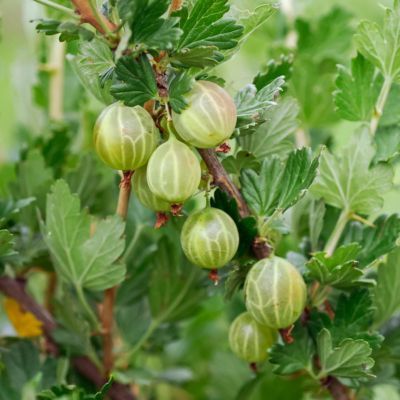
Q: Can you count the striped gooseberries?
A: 7